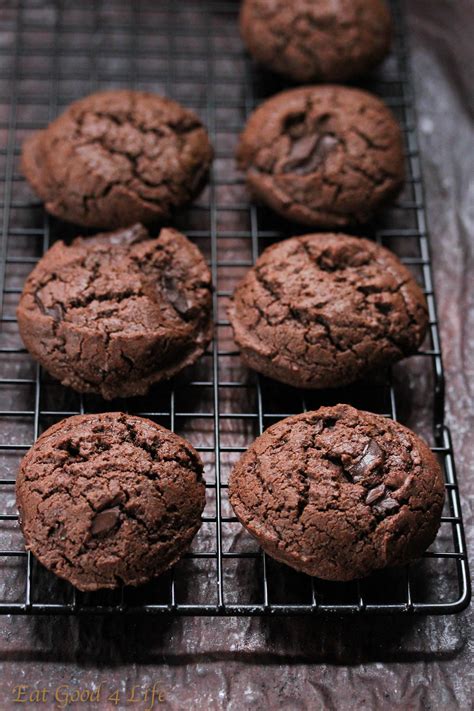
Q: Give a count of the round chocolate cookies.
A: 7